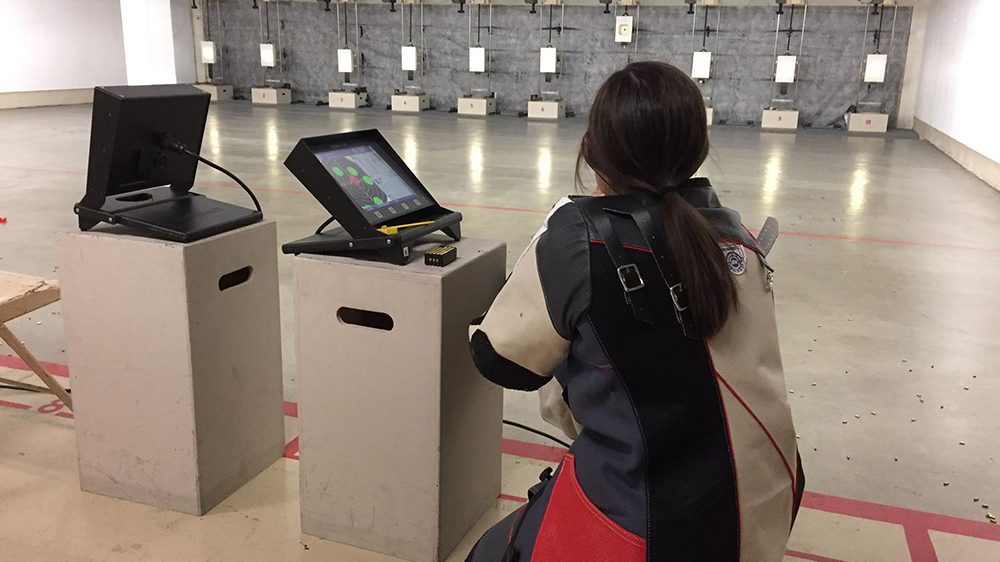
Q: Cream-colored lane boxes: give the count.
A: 9